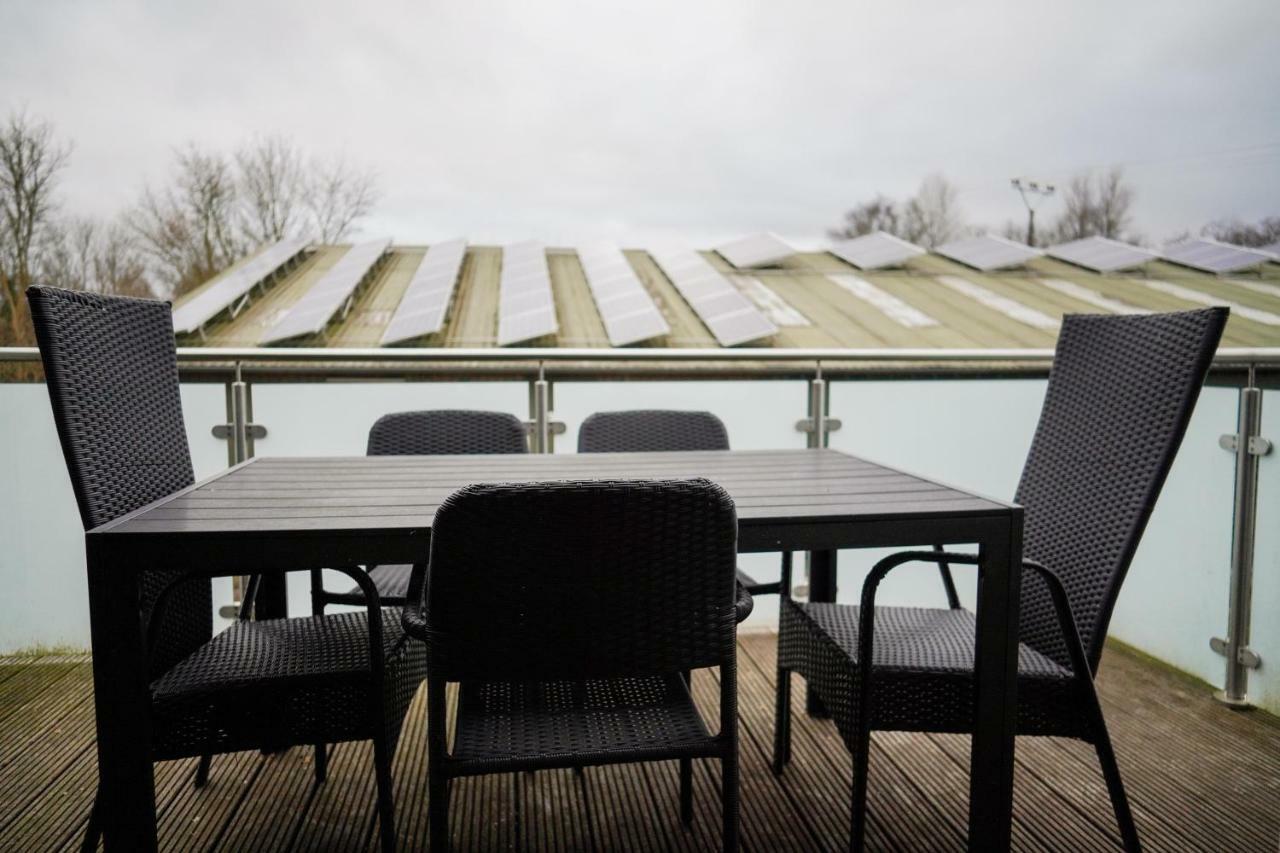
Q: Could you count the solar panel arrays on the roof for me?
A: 11